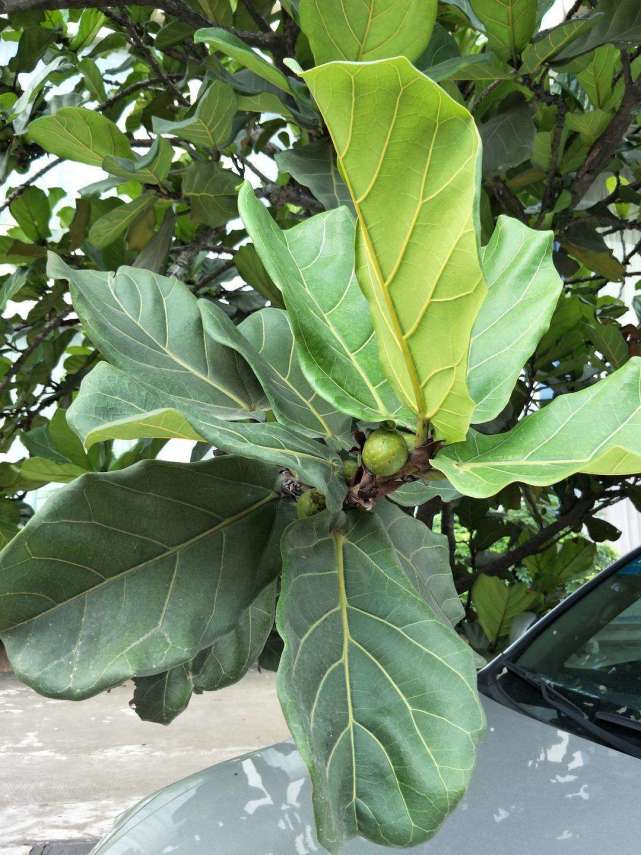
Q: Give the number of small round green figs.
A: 3